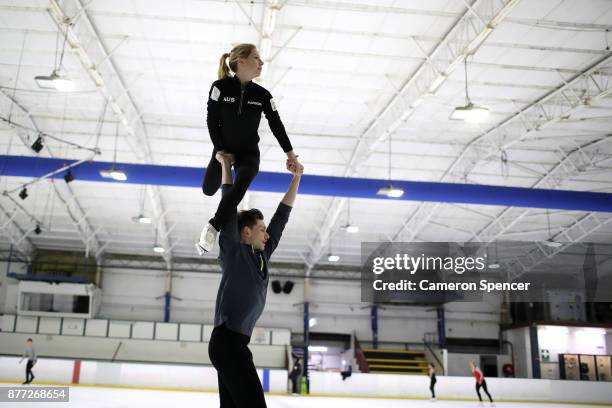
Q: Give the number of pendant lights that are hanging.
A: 10